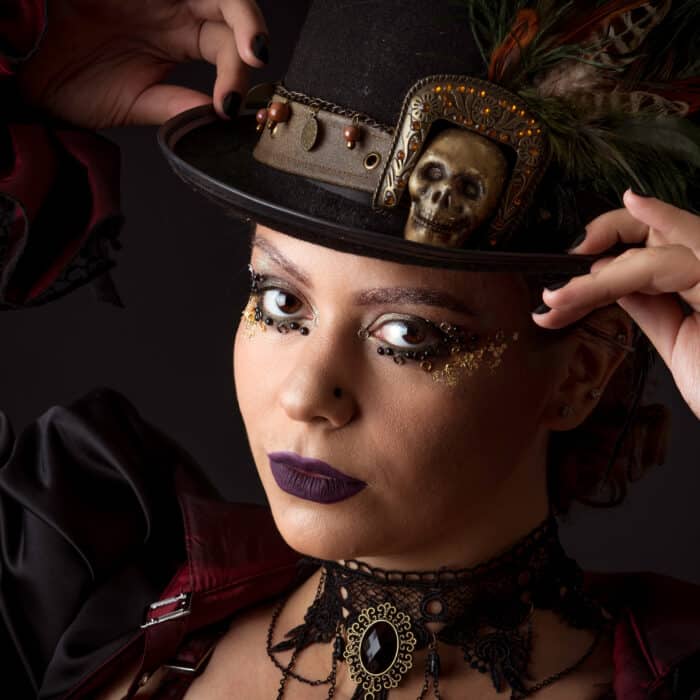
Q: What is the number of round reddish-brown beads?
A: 3